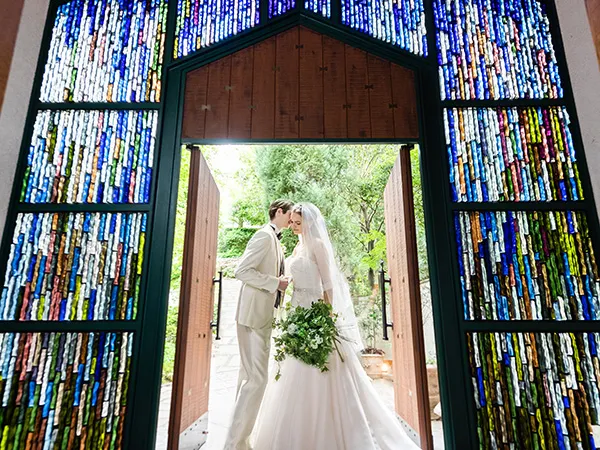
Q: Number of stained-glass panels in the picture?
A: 12